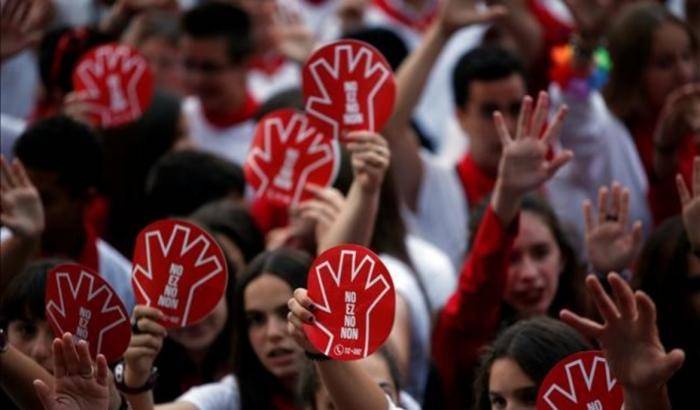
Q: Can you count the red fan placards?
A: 7